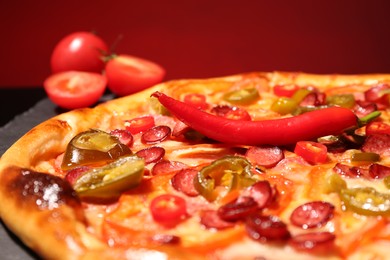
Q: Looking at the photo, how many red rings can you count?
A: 7